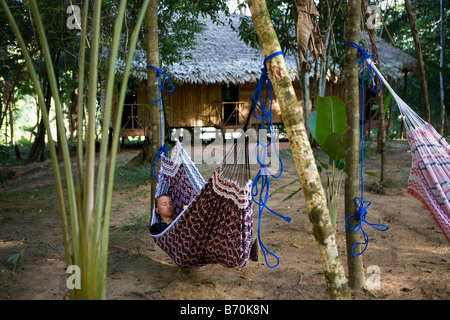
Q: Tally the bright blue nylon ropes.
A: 3